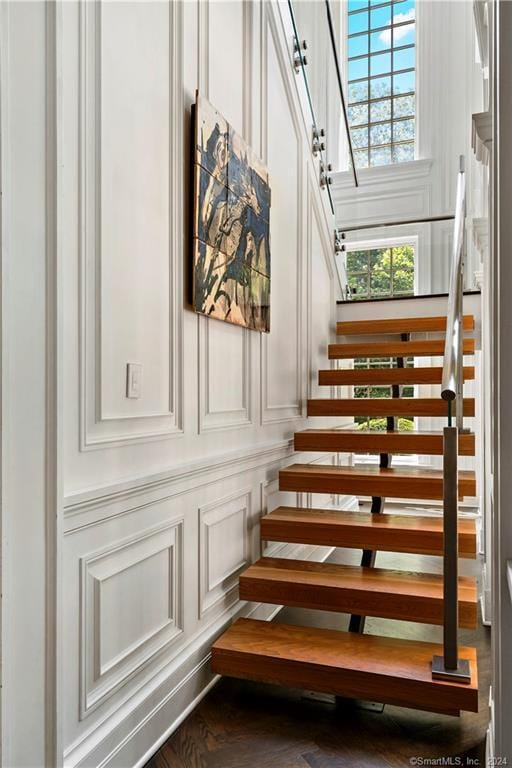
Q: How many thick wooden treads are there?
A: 9